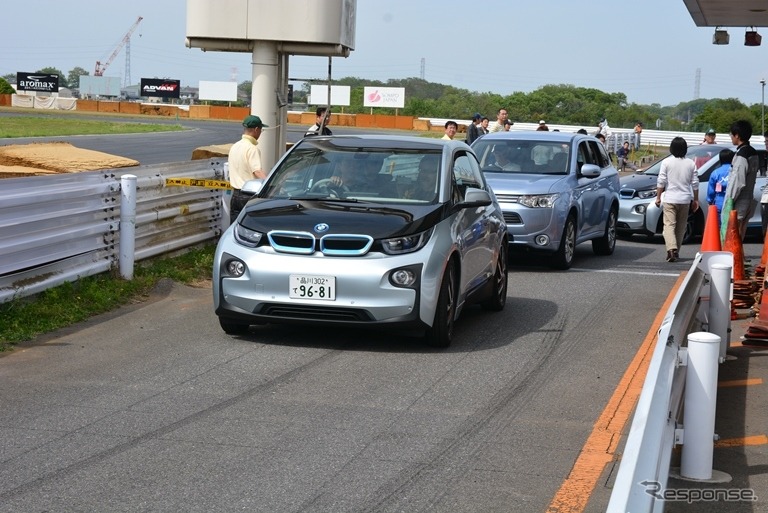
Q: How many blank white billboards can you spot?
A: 2